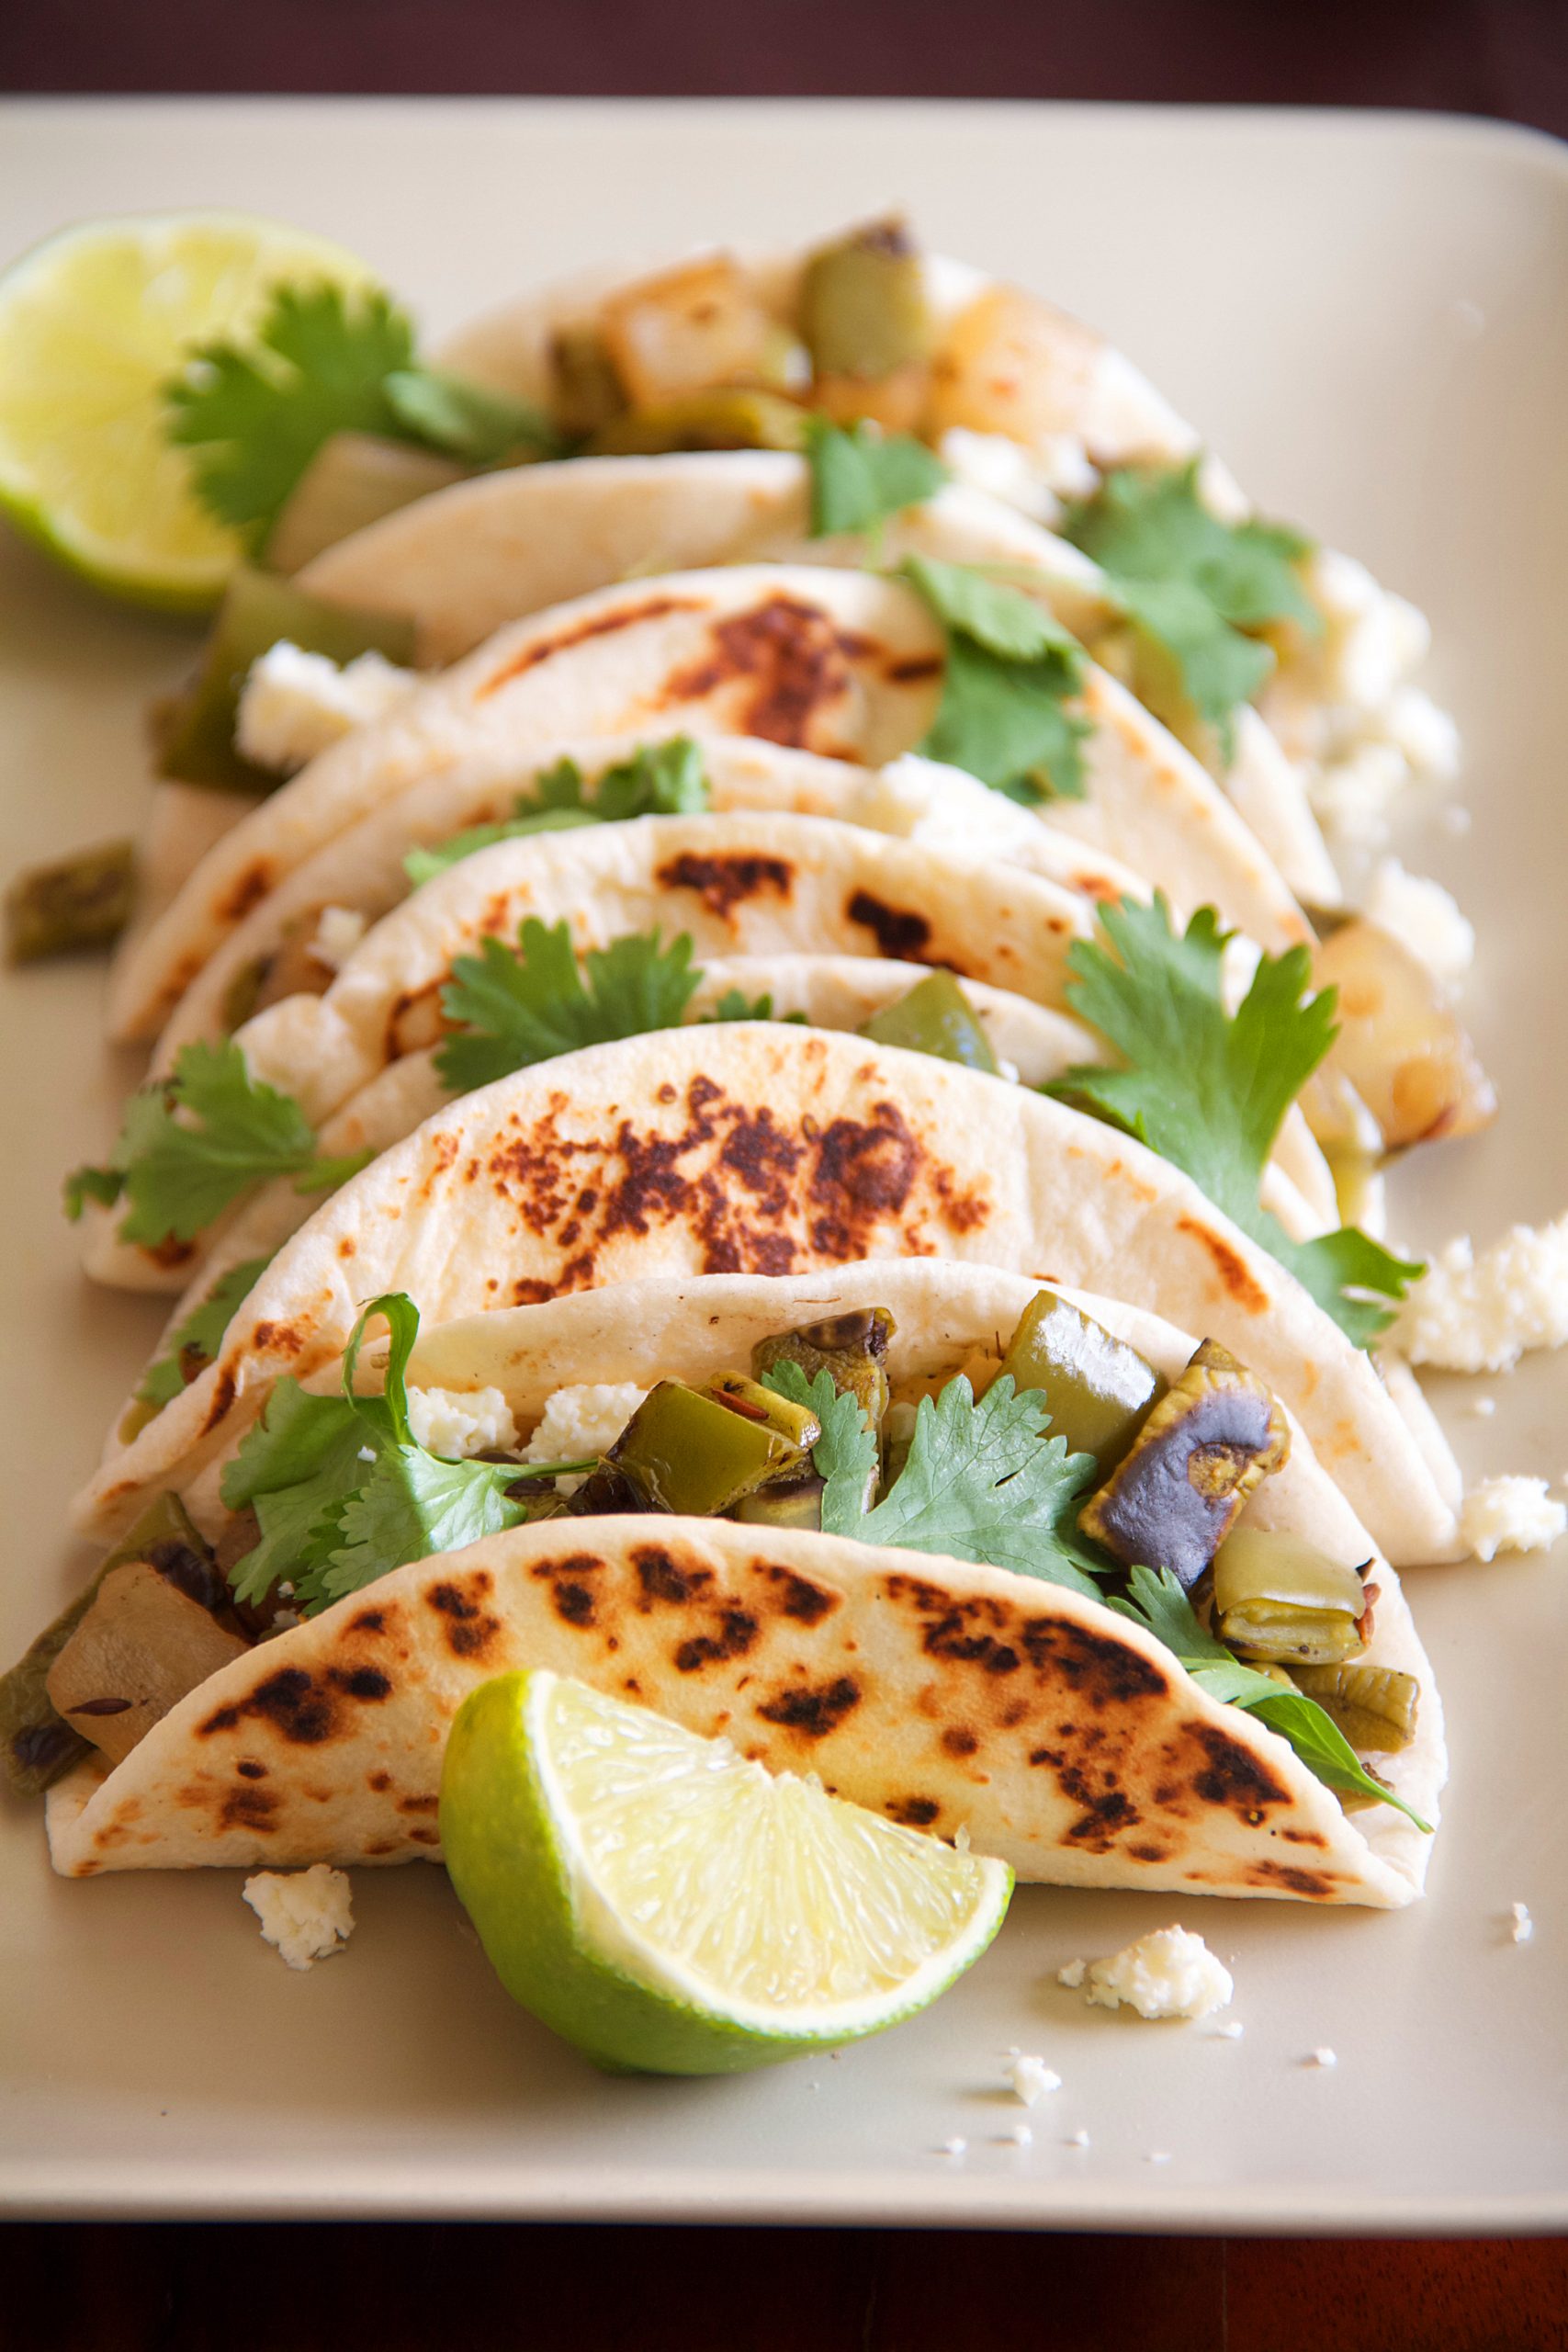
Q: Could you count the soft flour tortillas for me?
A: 5